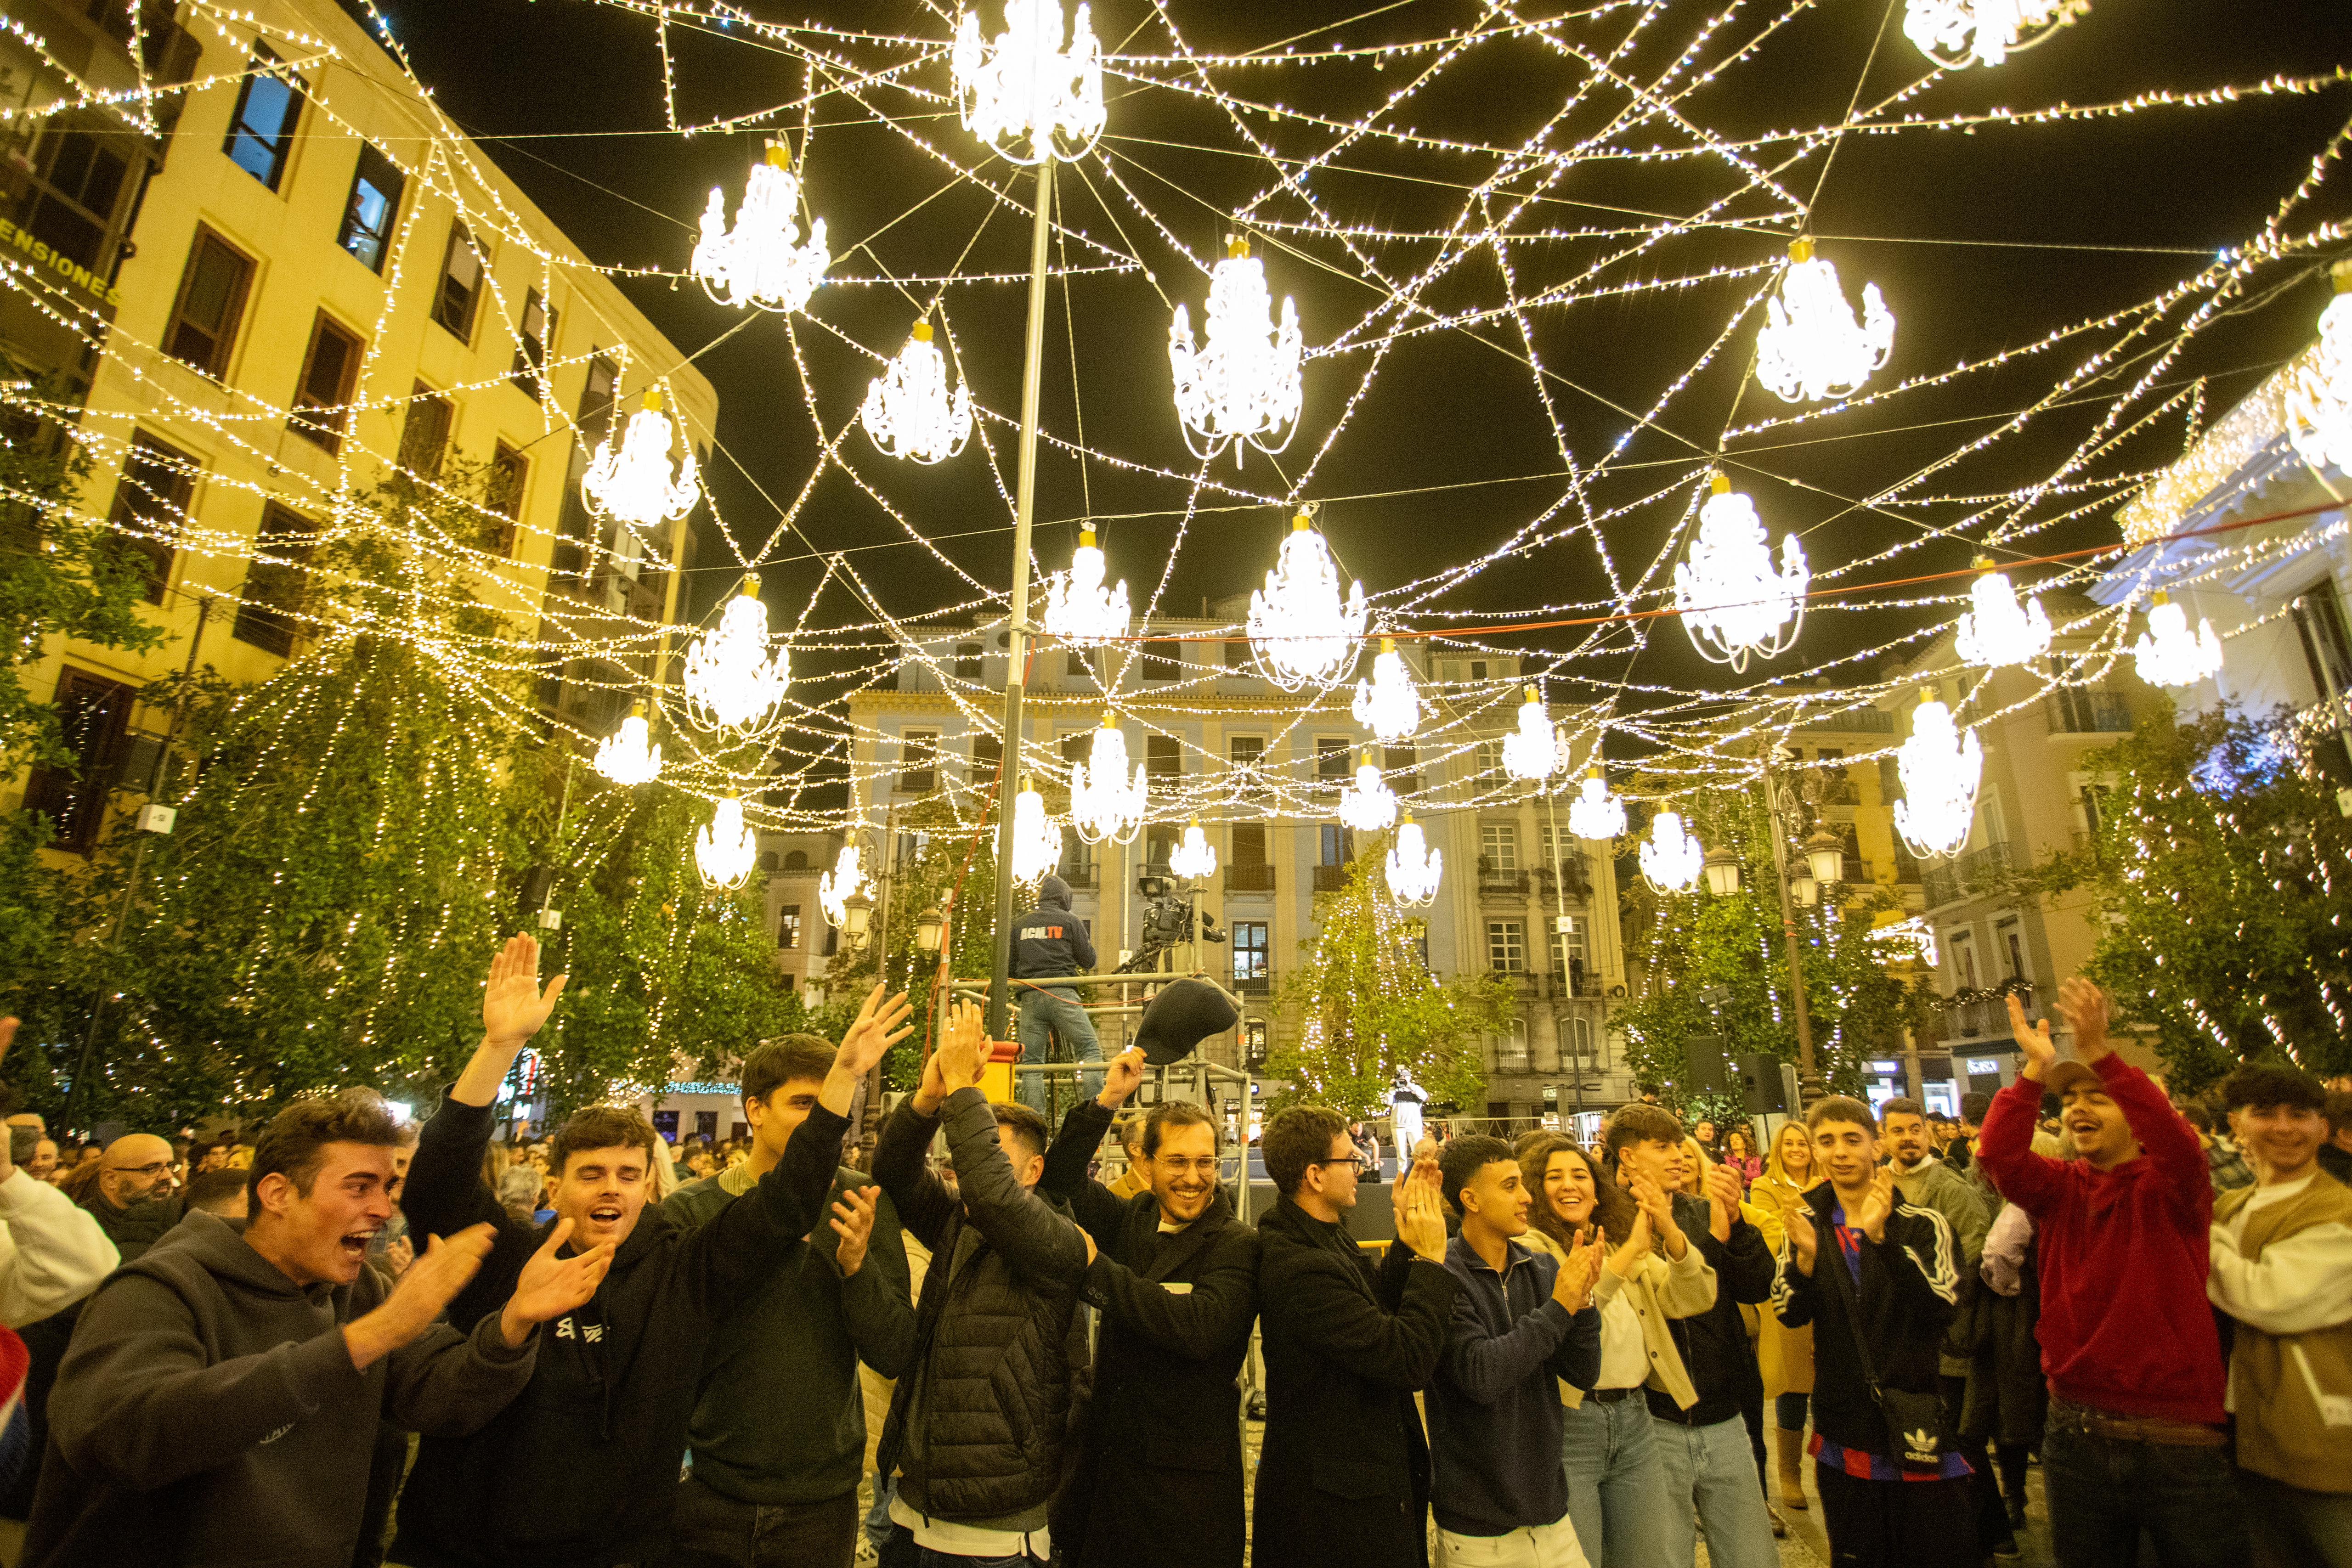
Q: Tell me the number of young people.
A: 12